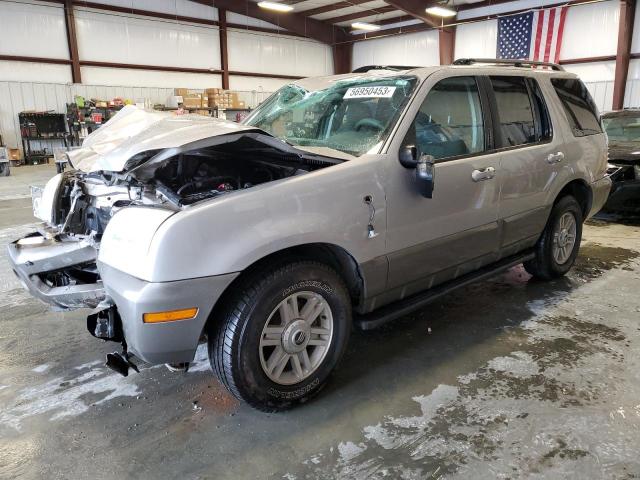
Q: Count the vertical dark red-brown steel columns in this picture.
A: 5